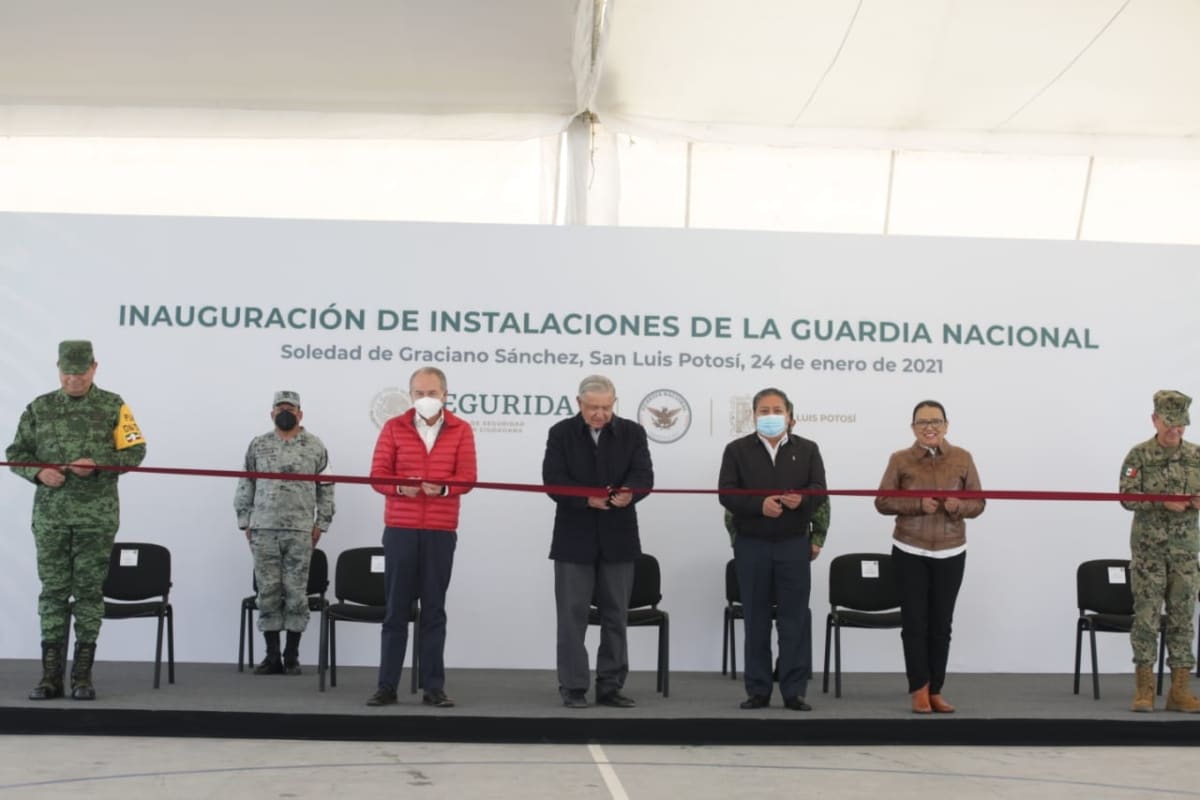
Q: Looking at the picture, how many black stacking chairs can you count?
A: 7